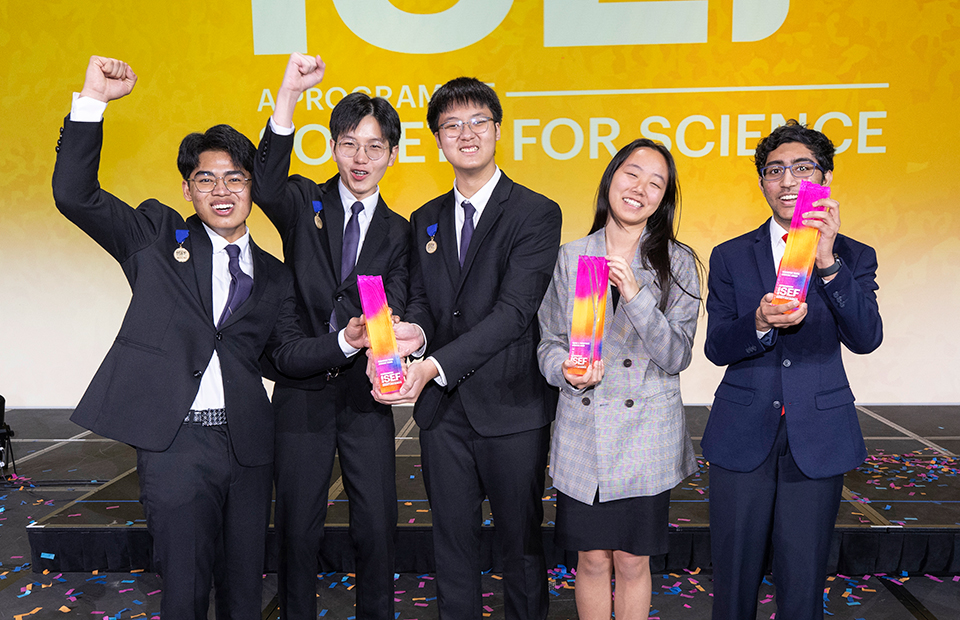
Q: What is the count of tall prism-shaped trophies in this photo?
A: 3